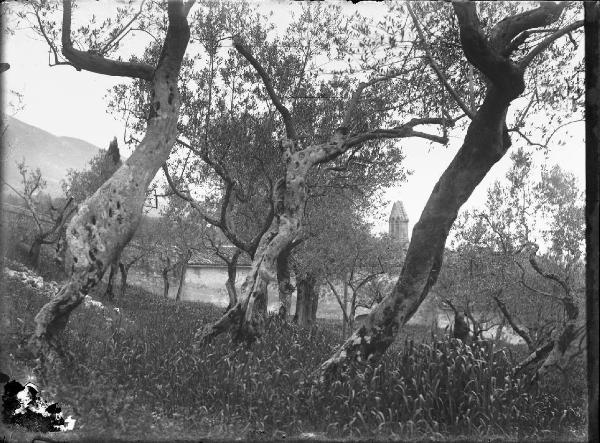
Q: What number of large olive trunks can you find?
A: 3